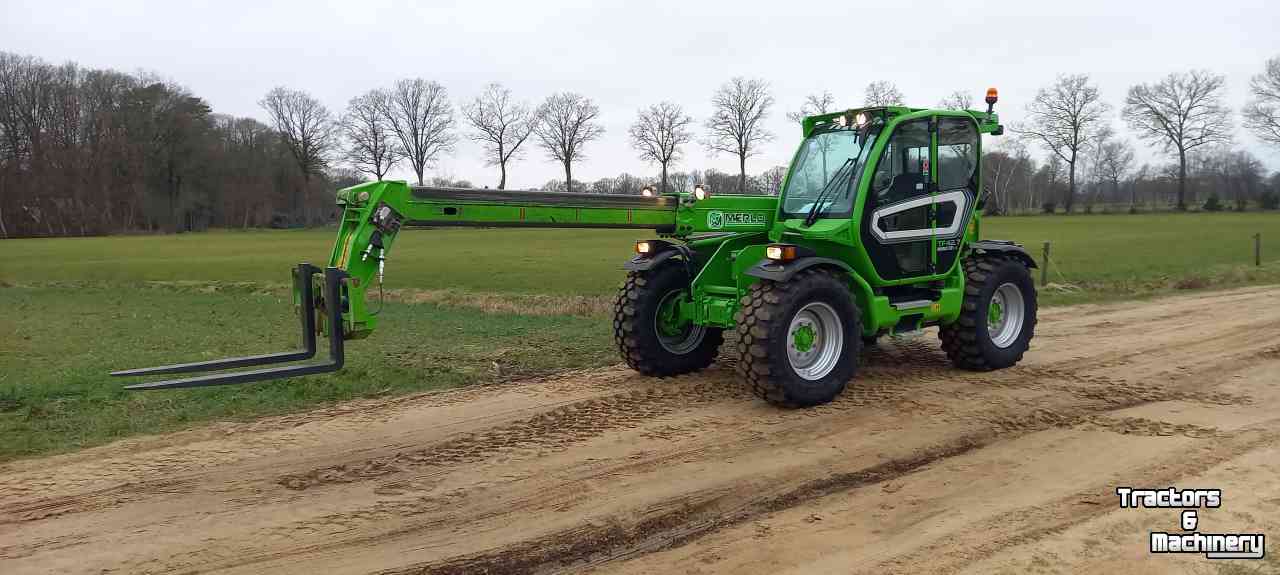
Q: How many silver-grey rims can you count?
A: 3